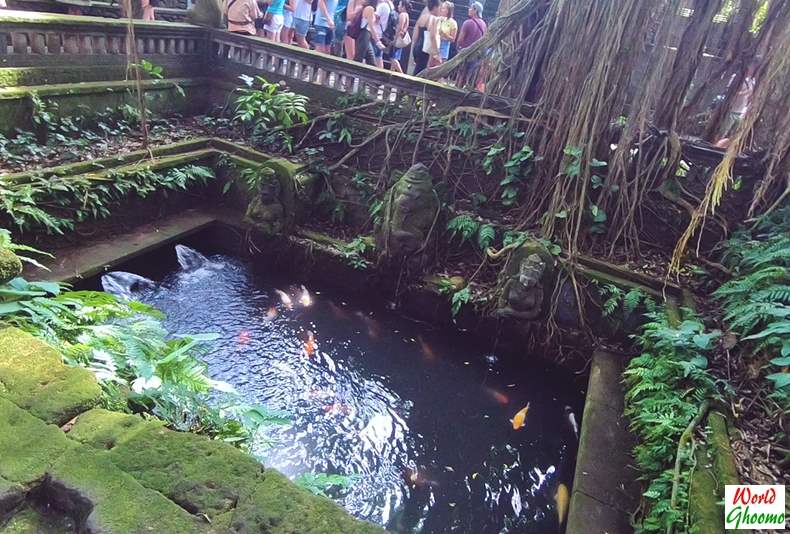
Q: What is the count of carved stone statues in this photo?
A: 3